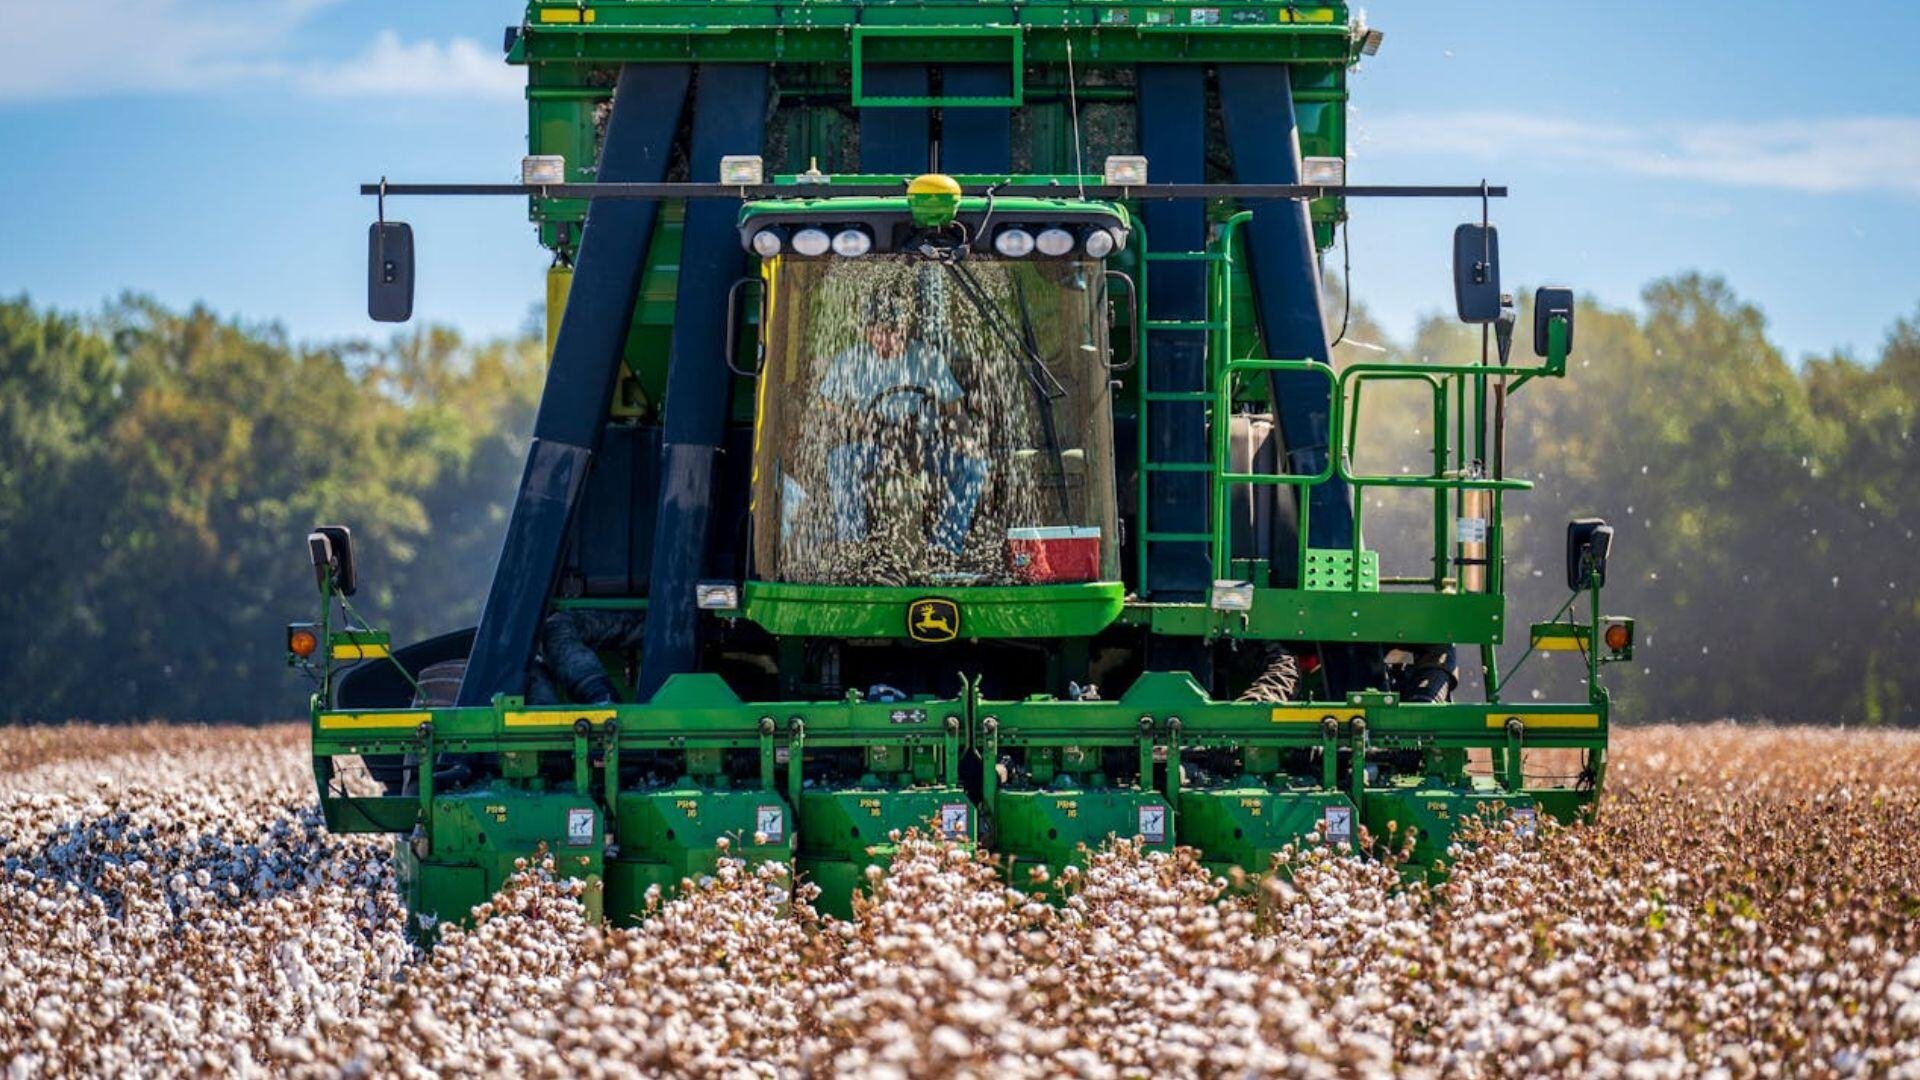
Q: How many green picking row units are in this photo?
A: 6